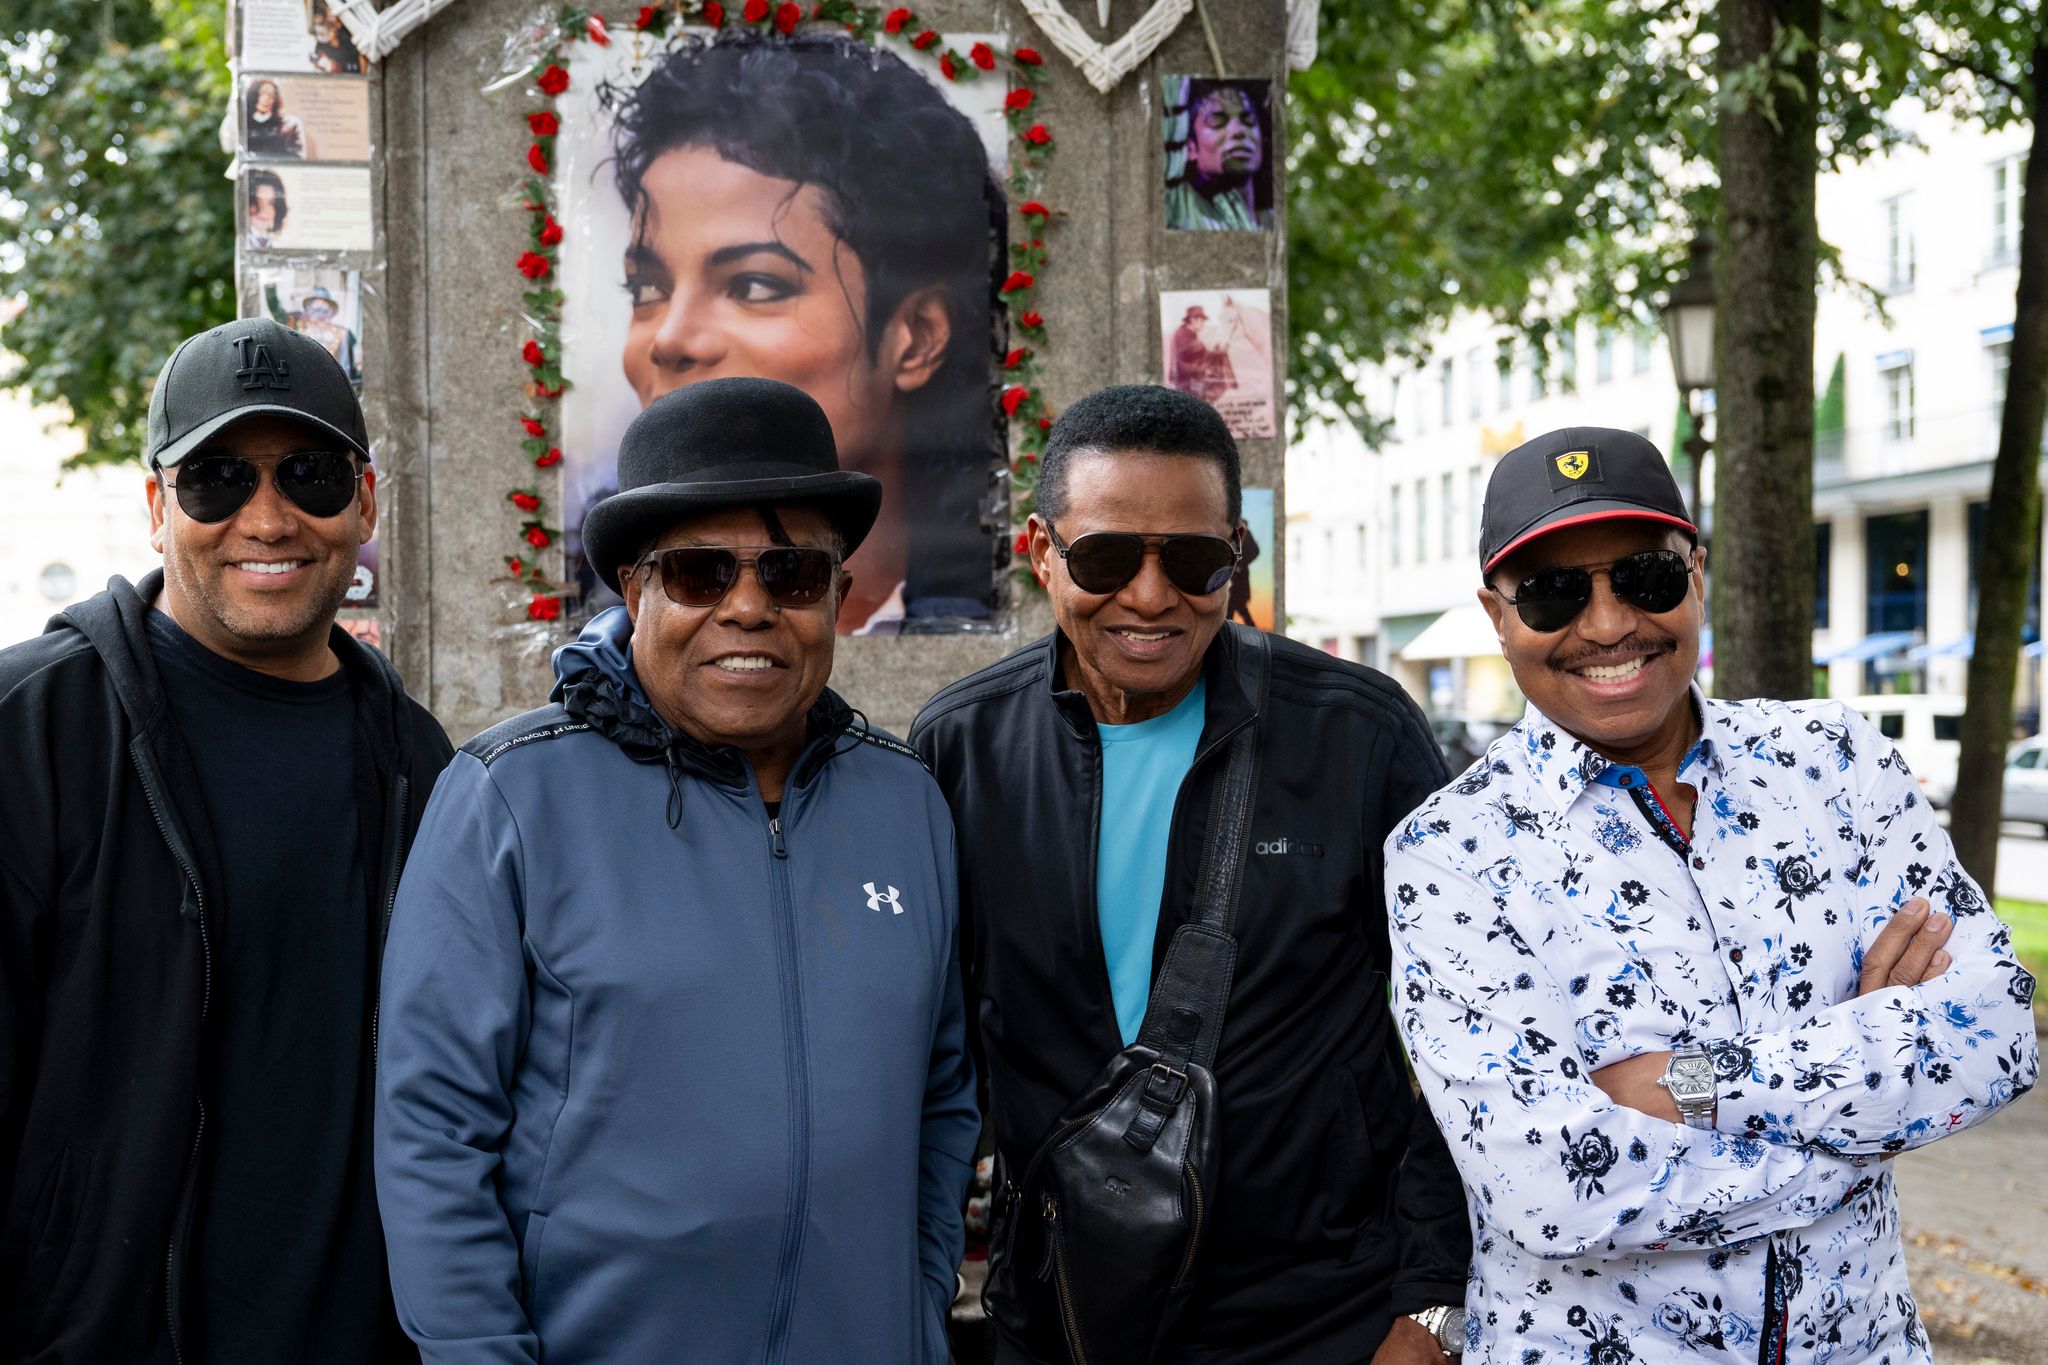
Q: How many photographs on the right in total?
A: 3